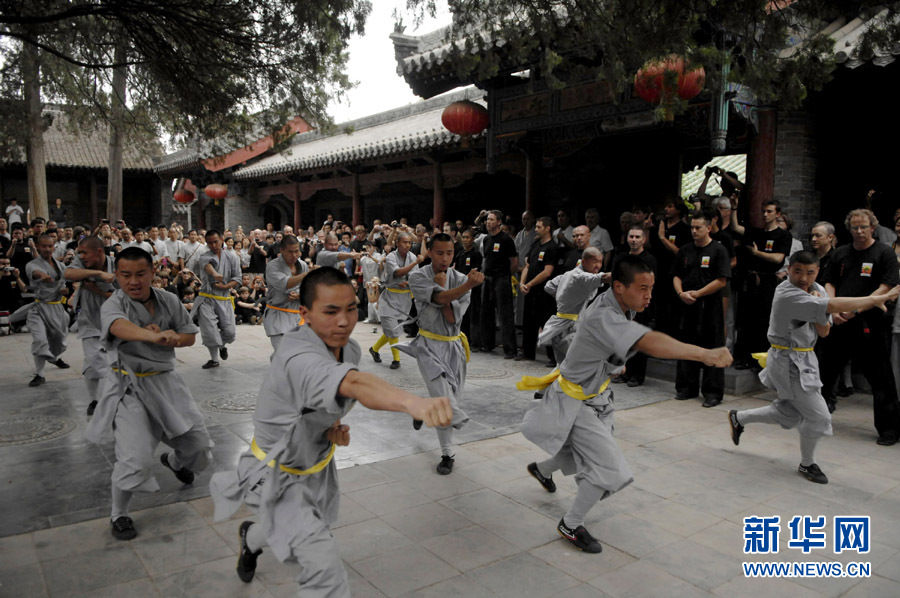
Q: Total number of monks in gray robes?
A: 12